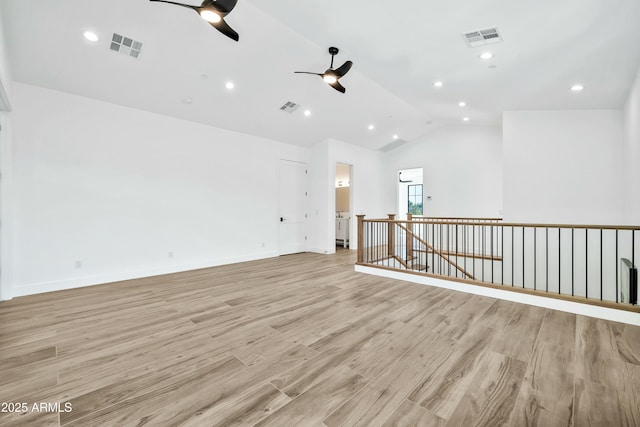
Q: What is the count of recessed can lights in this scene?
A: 10